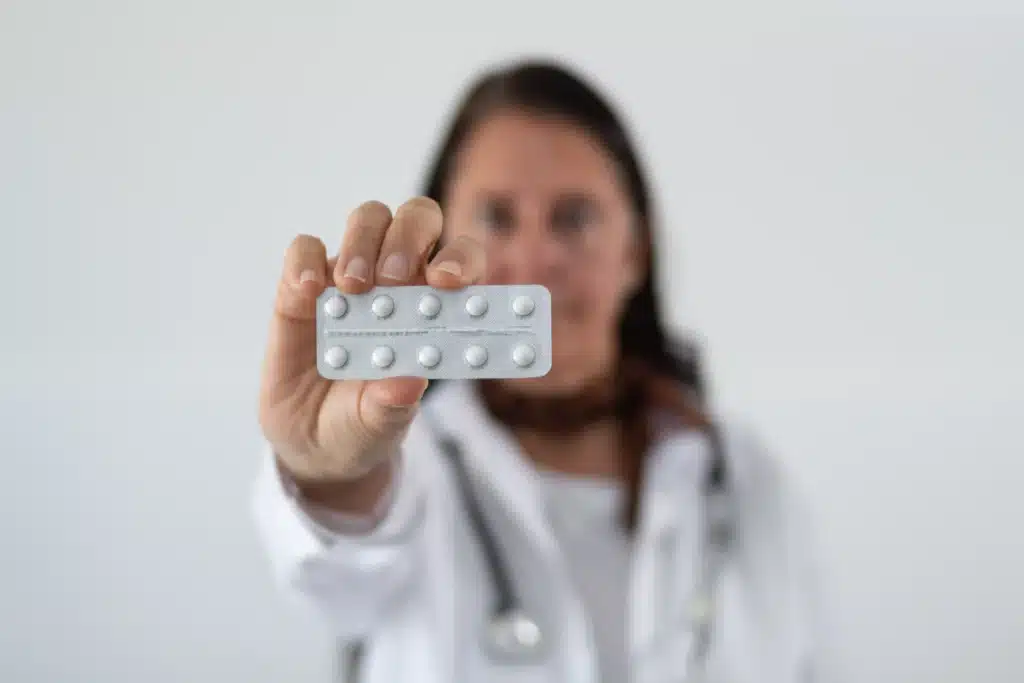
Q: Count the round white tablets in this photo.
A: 10